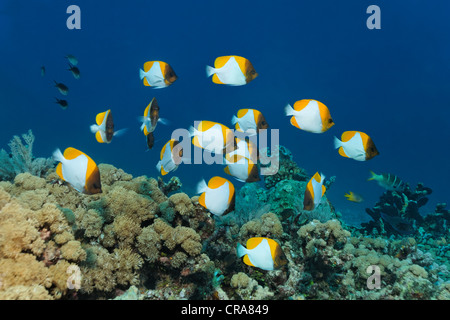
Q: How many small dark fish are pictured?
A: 5